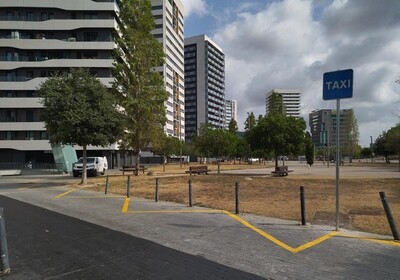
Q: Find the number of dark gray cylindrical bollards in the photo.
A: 8